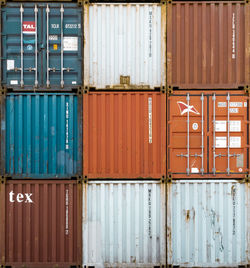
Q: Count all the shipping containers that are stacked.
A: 9